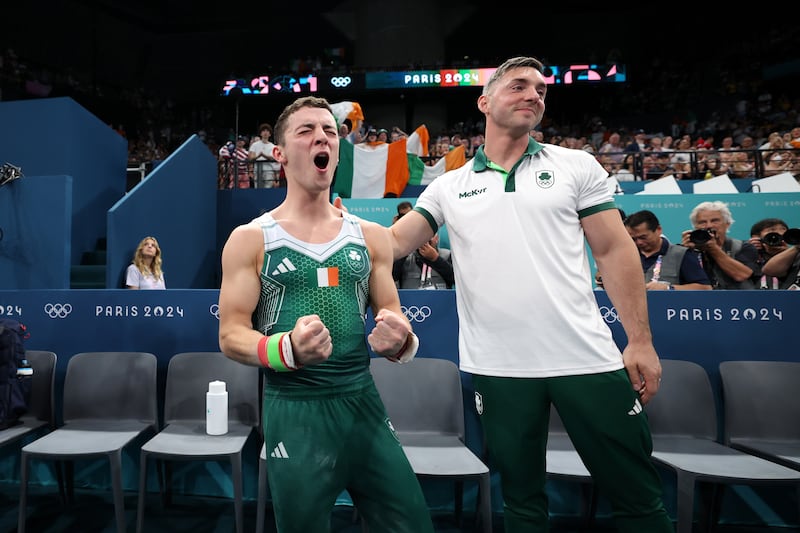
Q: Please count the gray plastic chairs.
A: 8